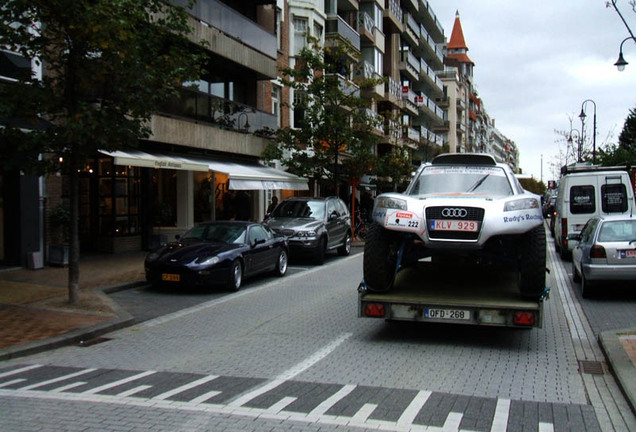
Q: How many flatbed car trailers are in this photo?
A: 1